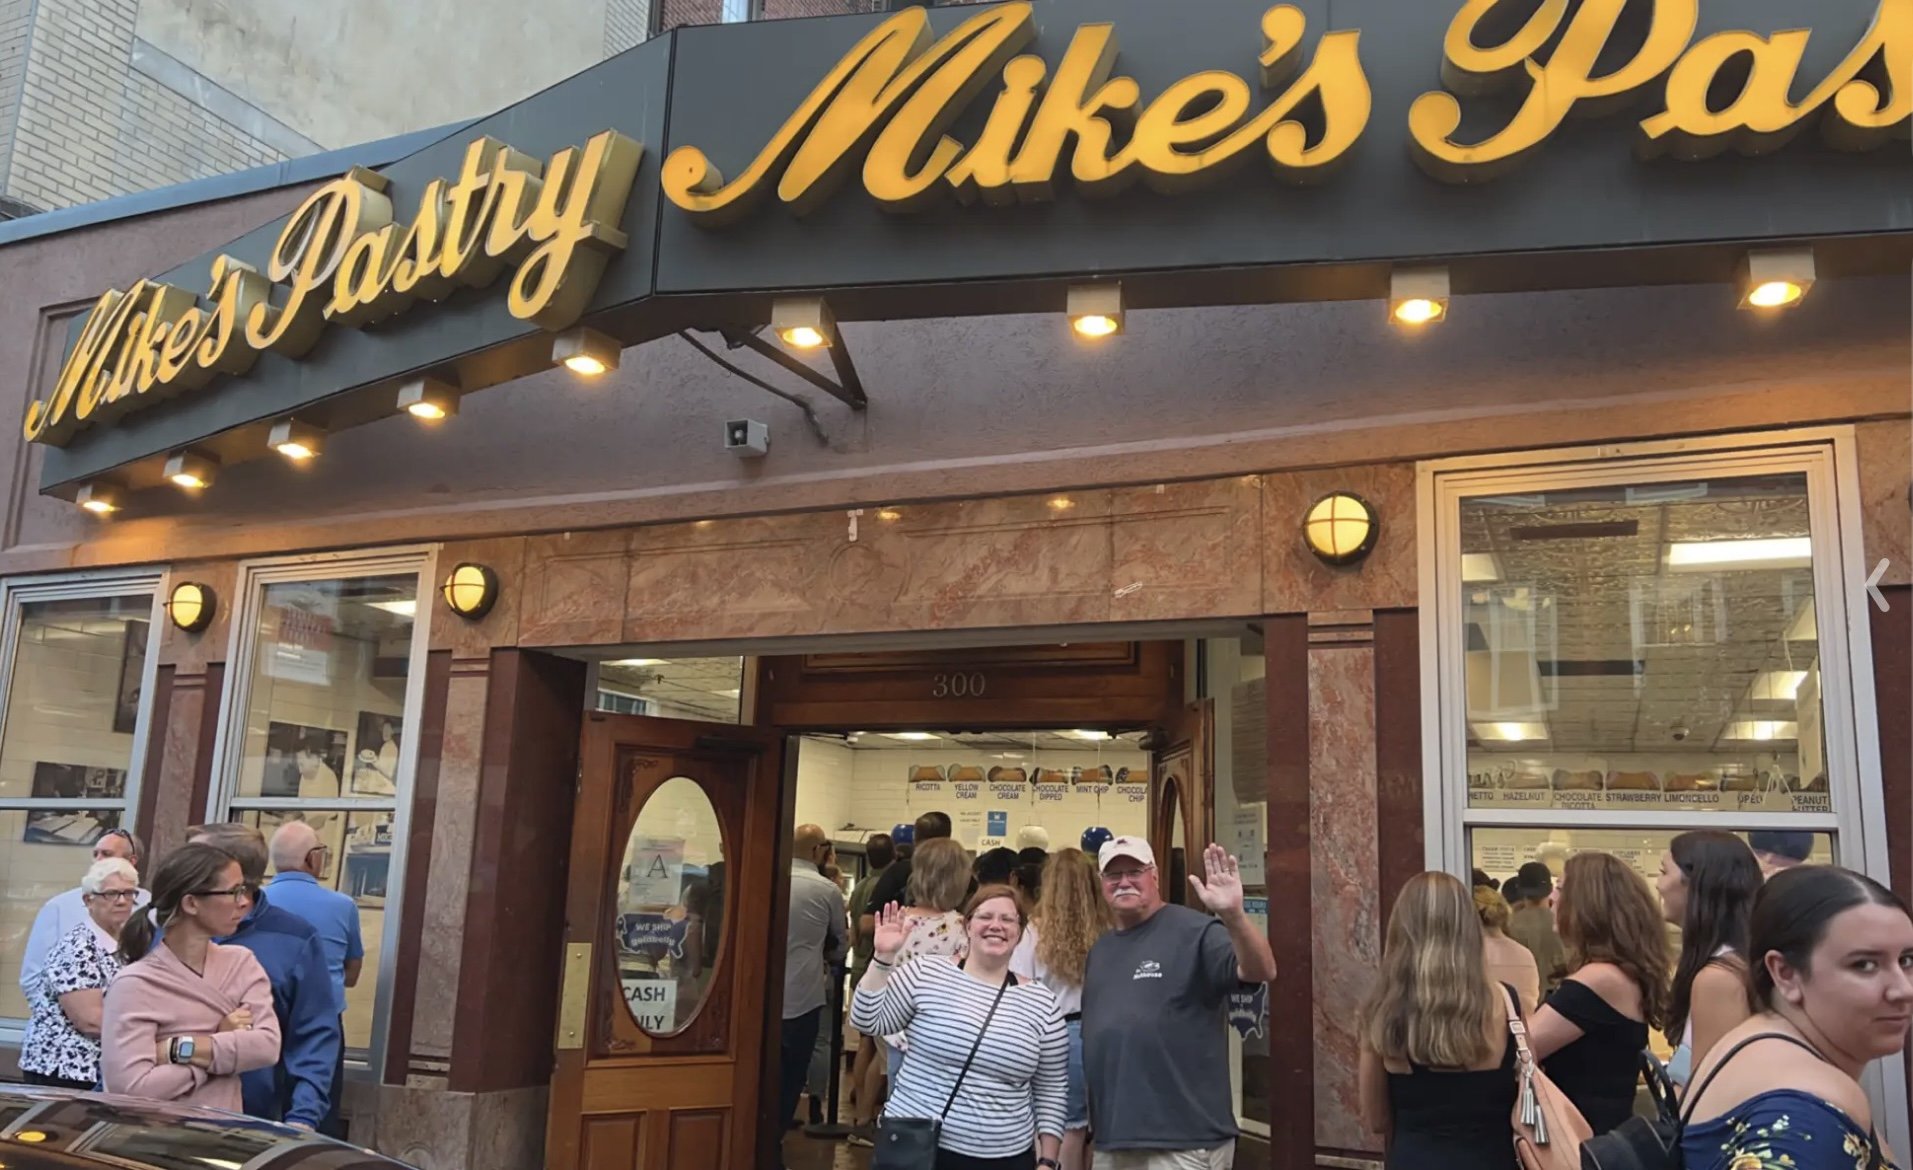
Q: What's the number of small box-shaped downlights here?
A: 9